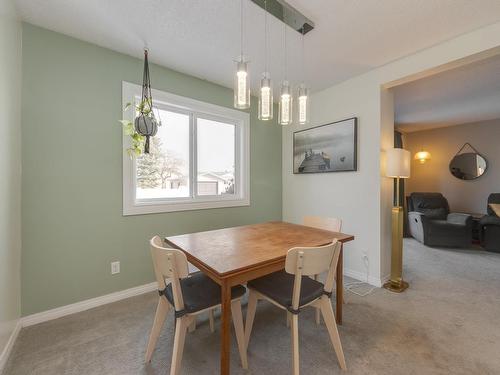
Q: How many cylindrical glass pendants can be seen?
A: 4